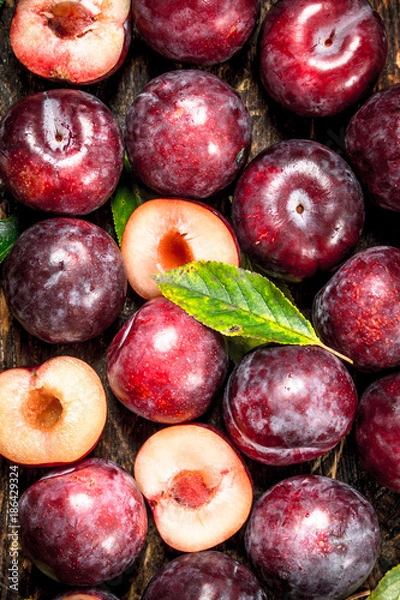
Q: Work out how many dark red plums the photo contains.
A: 14